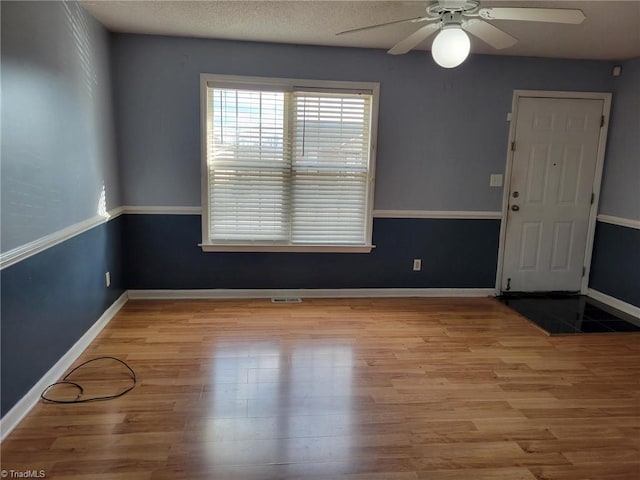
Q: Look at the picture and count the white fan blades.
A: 4